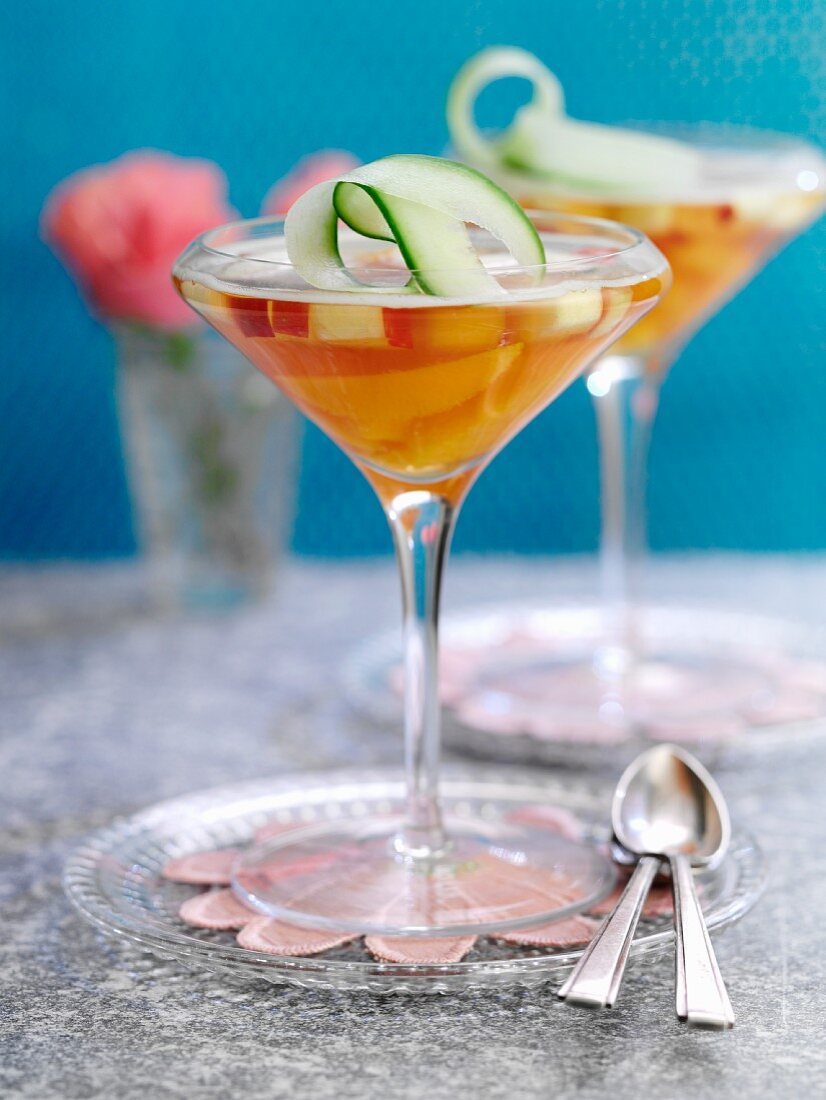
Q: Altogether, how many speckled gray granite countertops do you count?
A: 1